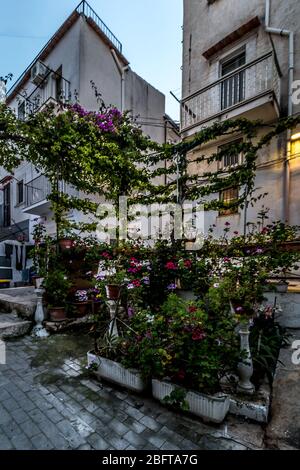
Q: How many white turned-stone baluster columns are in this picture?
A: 3